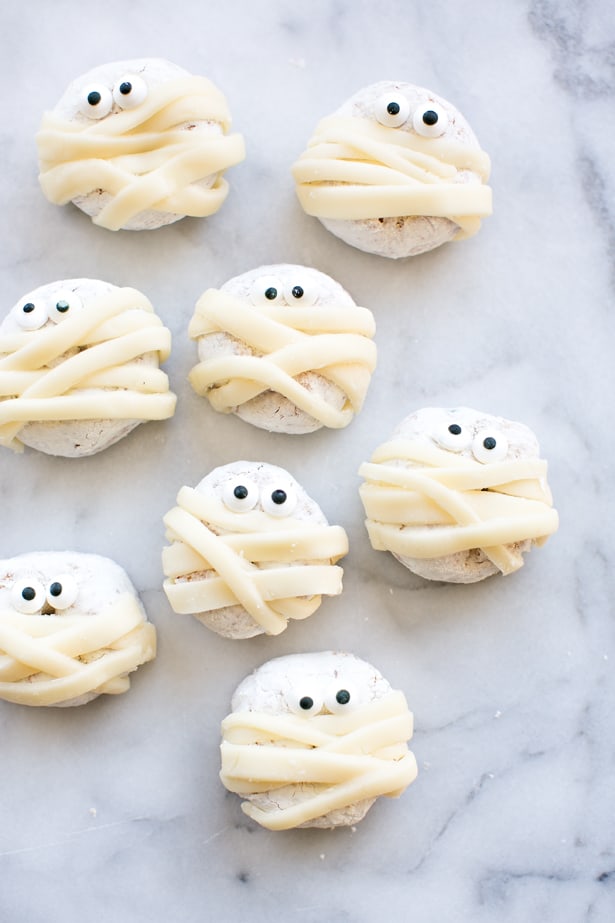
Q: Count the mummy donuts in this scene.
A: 8